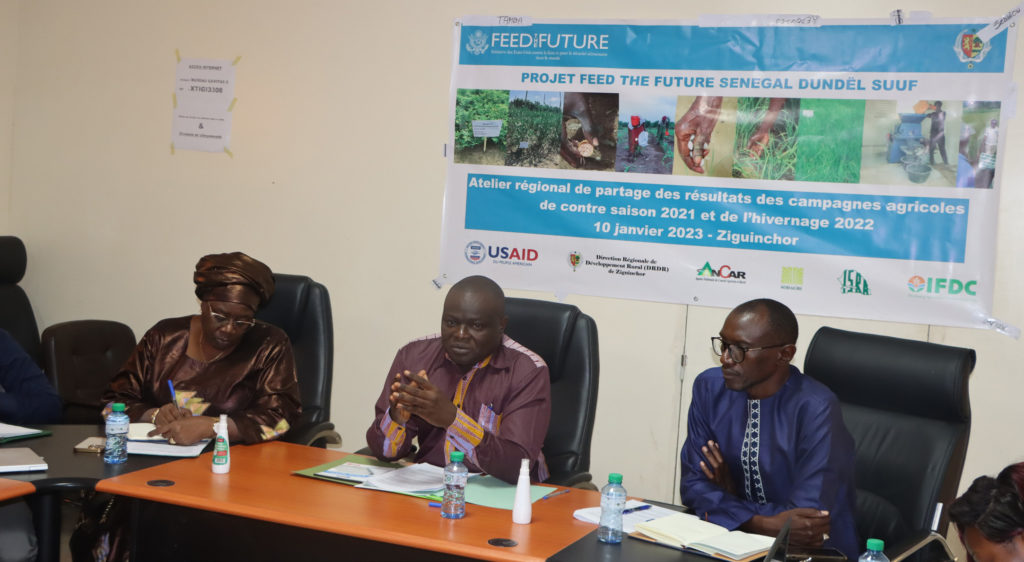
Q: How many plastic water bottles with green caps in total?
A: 4